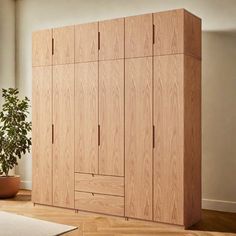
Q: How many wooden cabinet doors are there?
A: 12